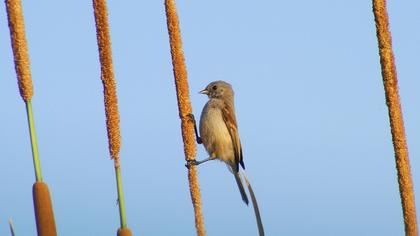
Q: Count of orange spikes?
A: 4